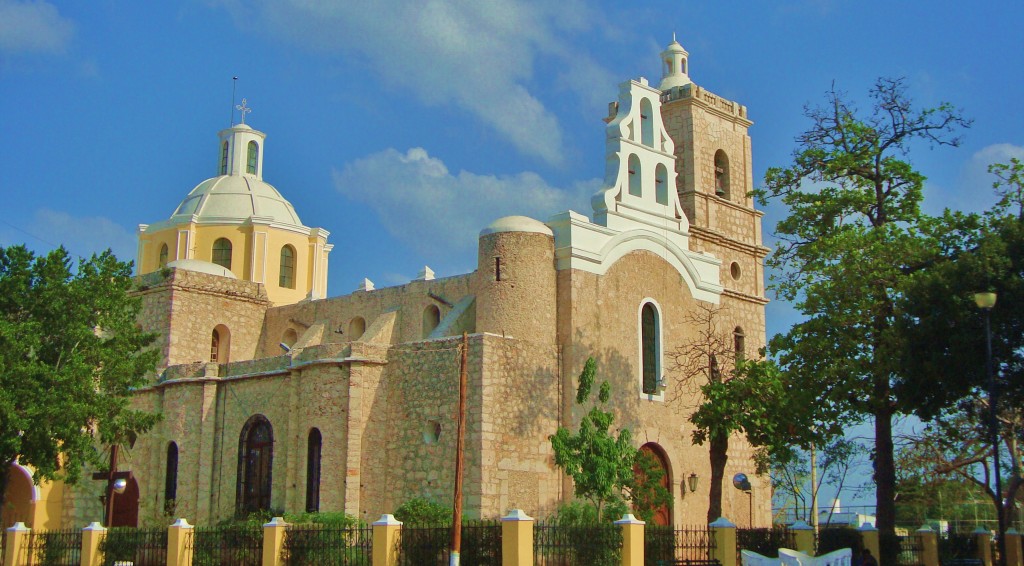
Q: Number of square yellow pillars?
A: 13